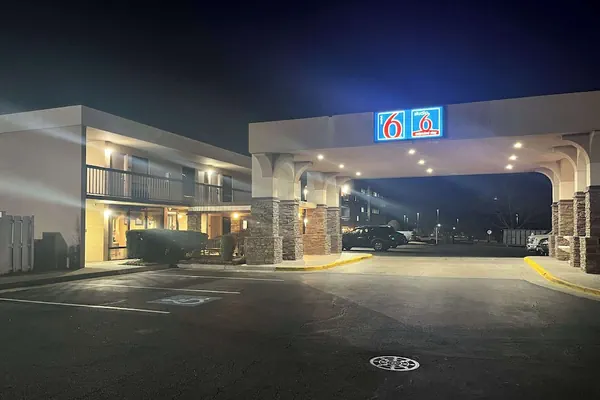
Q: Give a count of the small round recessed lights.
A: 9